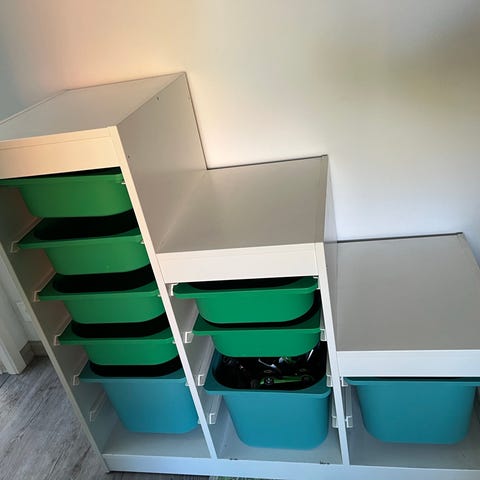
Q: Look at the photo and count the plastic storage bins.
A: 9